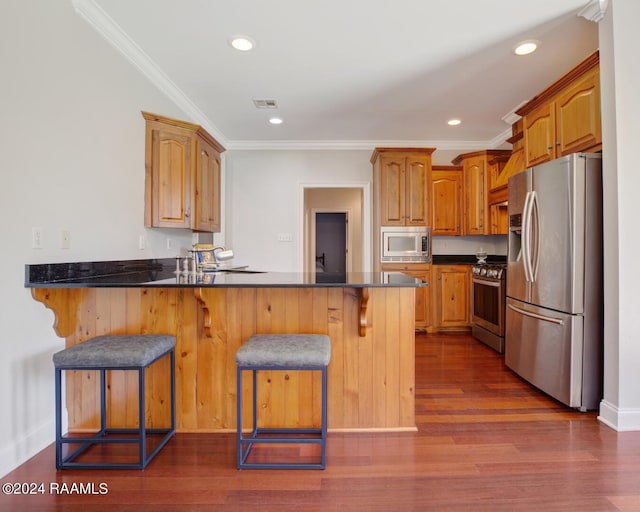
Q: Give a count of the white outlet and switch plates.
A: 5